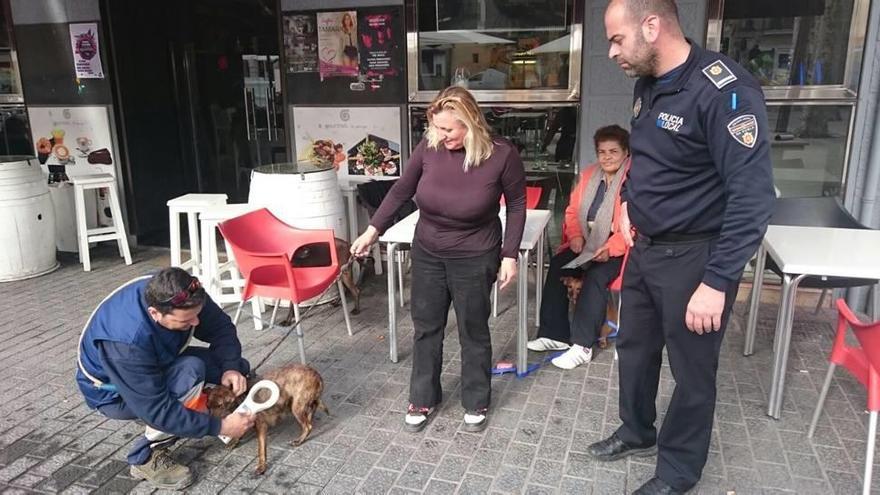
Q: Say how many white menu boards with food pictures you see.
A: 2